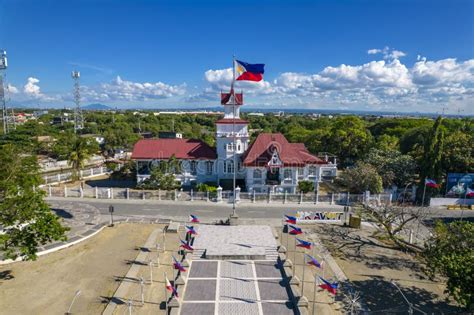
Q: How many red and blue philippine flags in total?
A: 13